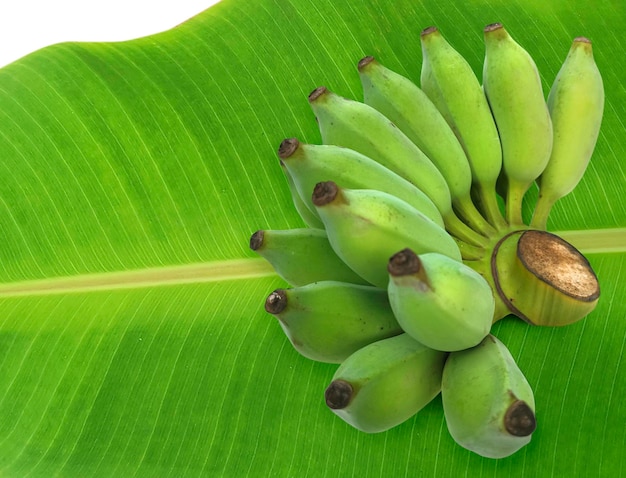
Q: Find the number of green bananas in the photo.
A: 13